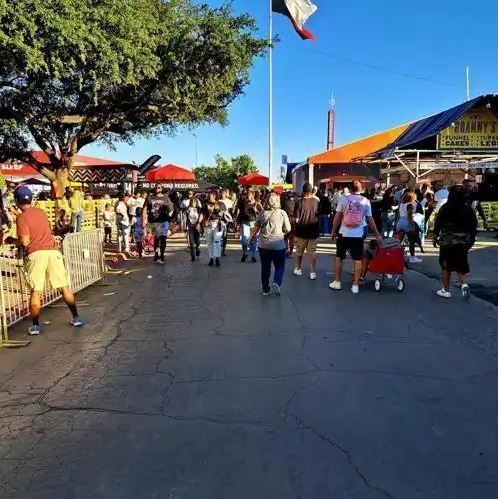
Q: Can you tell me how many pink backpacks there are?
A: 1